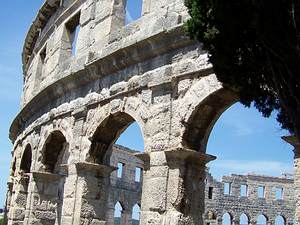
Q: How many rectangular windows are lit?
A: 8